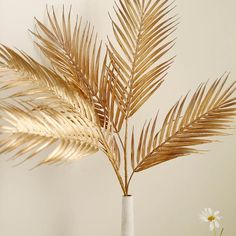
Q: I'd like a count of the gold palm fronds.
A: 5